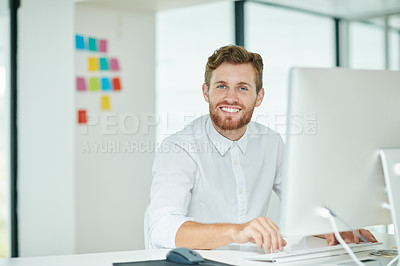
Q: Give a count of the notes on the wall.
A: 12